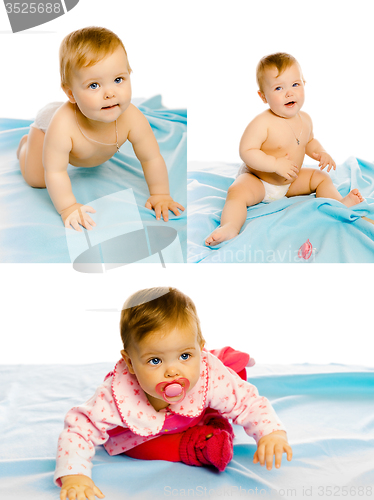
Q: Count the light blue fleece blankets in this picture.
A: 3